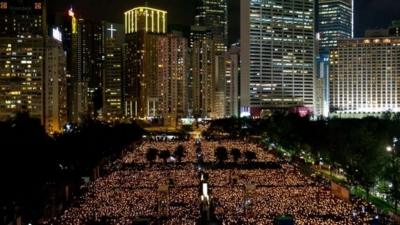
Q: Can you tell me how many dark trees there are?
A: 6